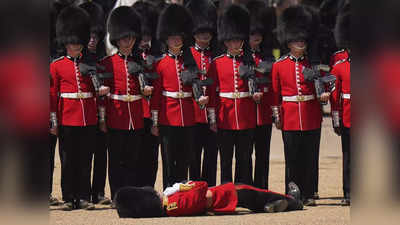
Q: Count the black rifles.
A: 5